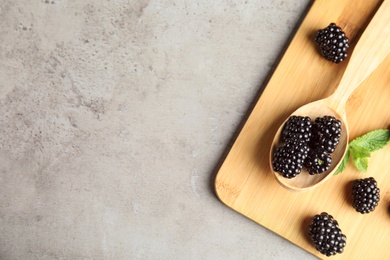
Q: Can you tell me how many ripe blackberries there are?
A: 7